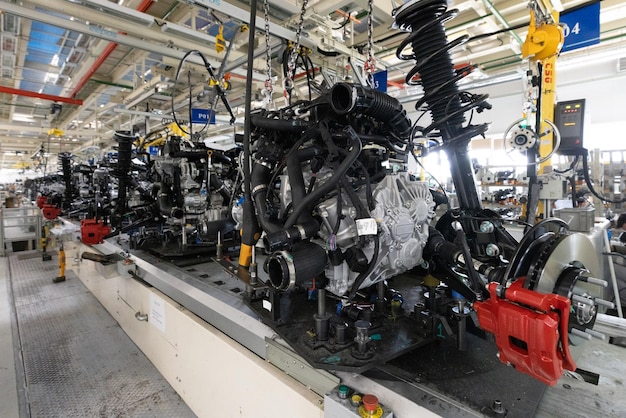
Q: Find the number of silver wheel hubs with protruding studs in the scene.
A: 1